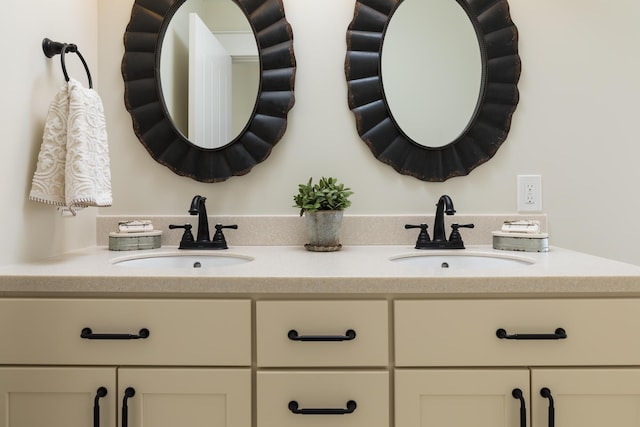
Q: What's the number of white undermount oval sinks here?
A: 2